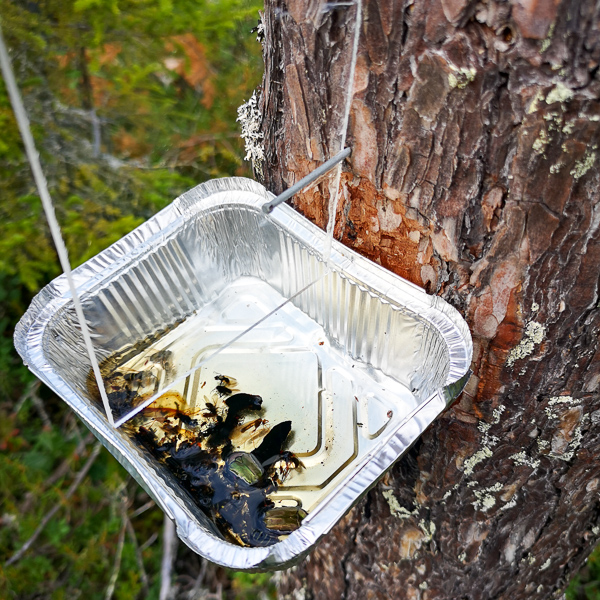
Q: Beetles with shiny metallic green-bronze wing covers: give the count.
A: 2